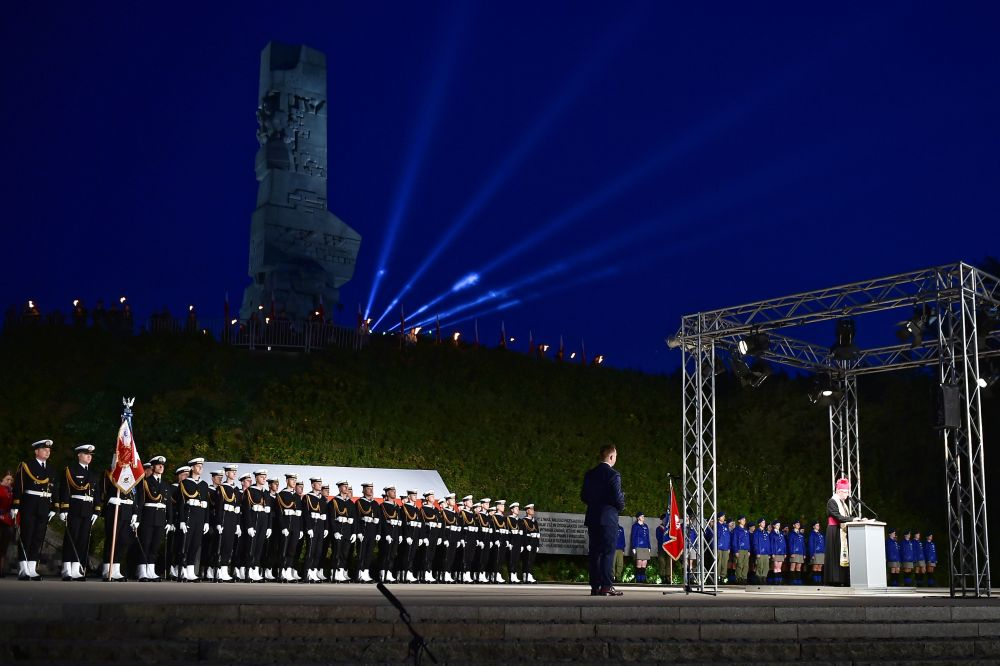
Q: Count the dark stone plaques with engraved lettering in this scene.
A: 1